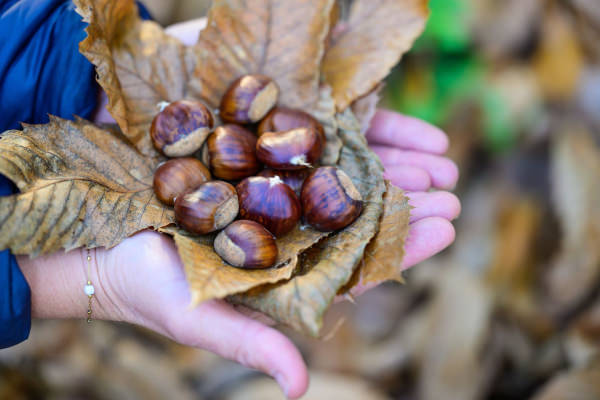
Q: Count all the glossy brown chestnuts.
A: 11